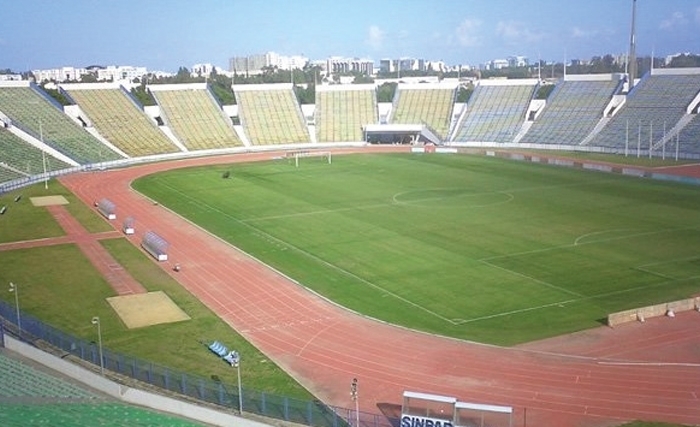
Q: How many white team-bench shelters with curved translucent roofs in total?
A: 3